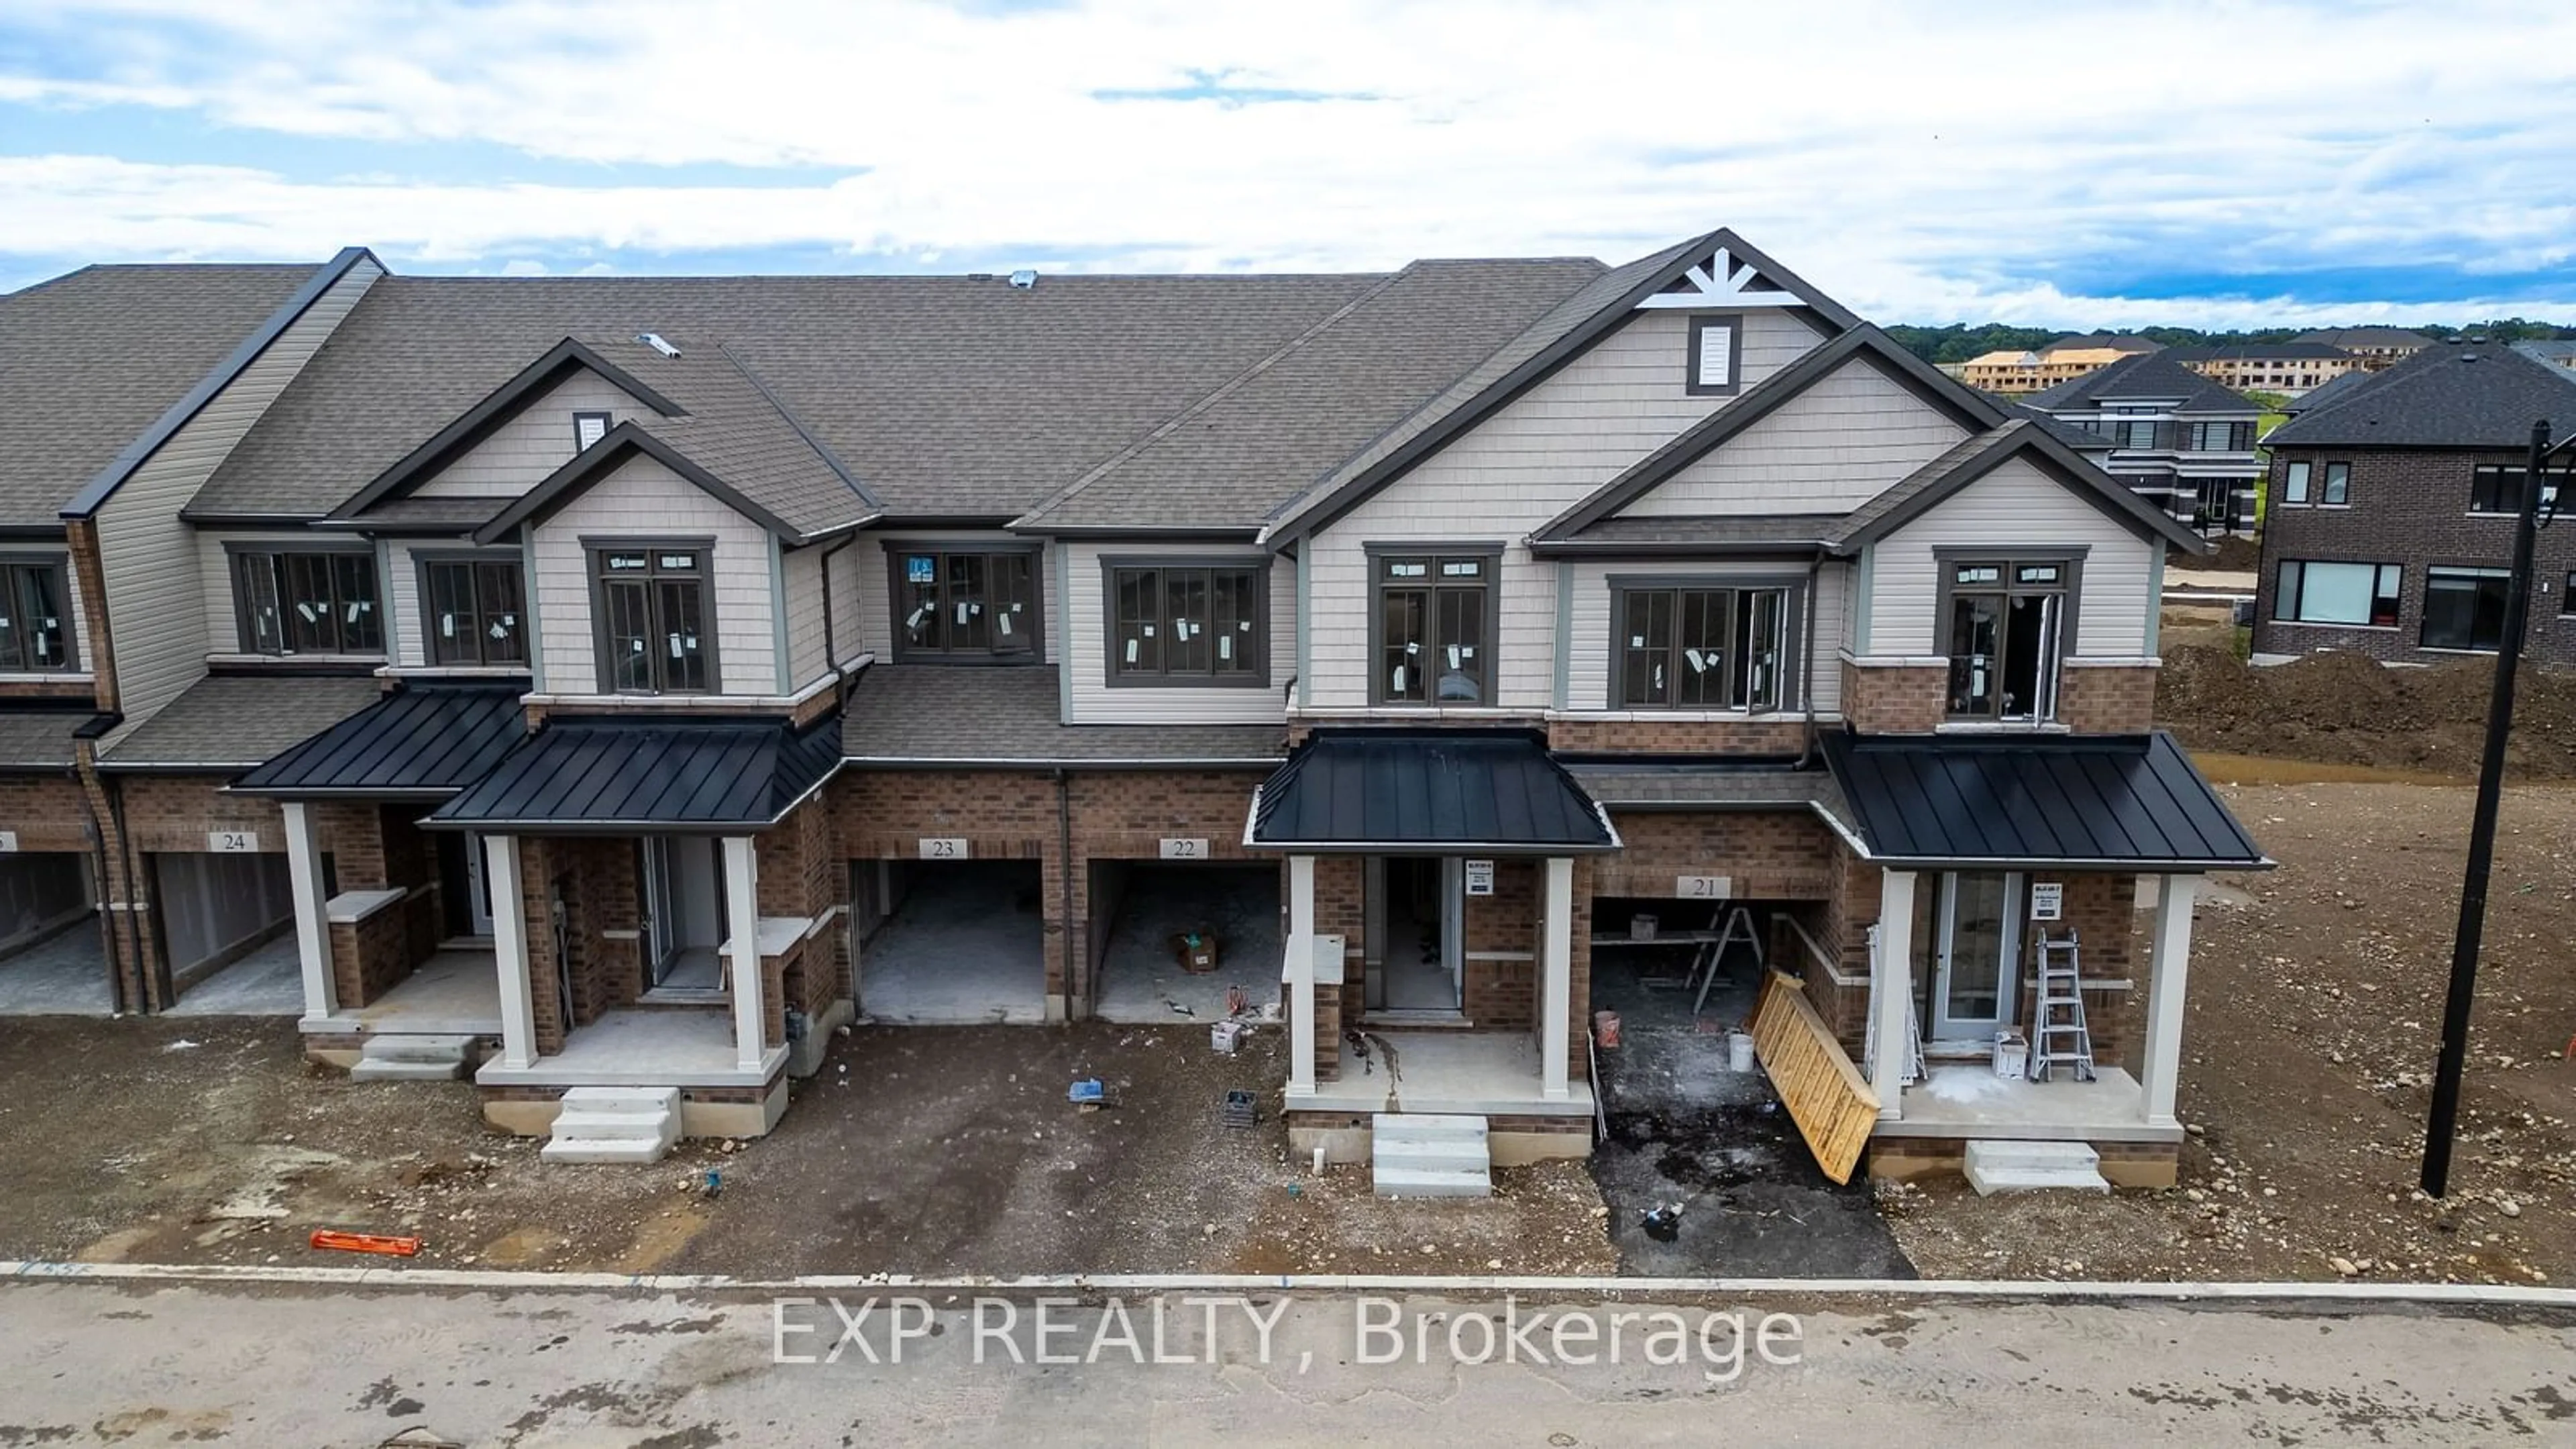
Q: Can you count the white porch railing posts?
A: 7